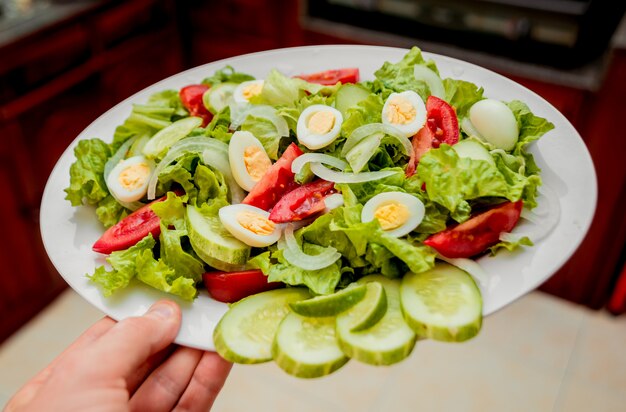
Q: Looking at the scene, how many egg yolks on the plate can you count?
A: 7